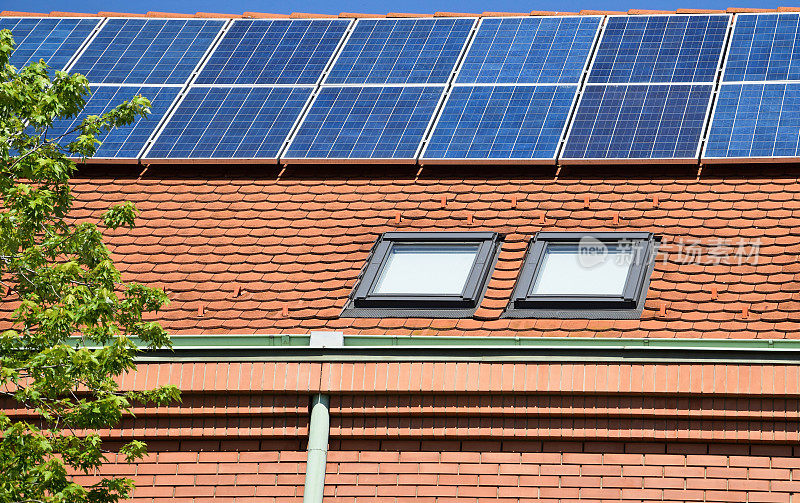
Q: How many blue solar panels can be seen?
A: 14